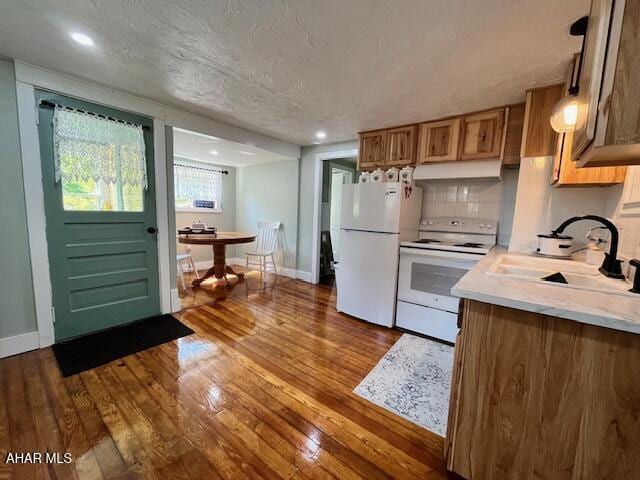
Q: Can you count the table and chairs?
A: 3